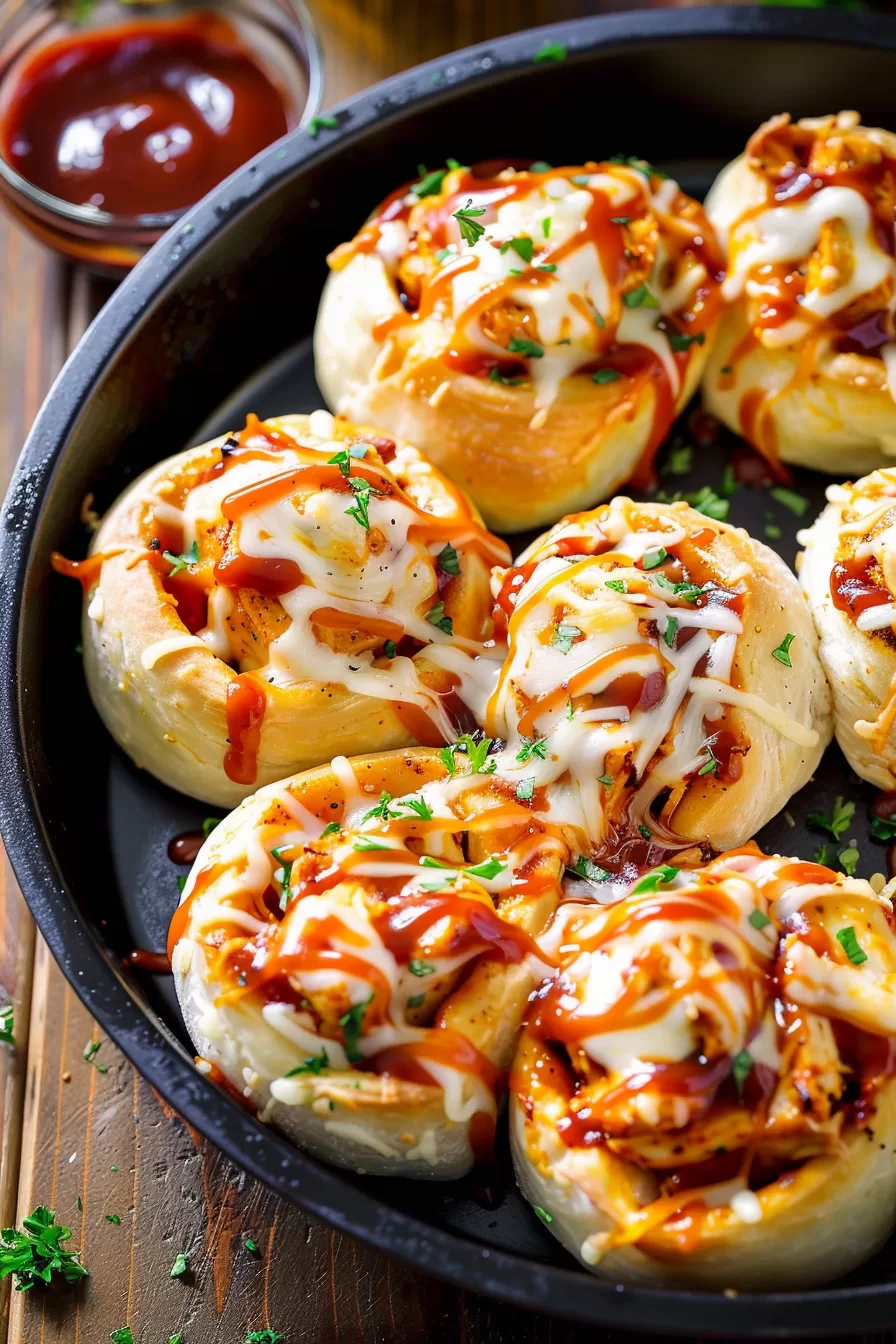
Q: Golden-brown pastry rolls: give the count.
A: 7